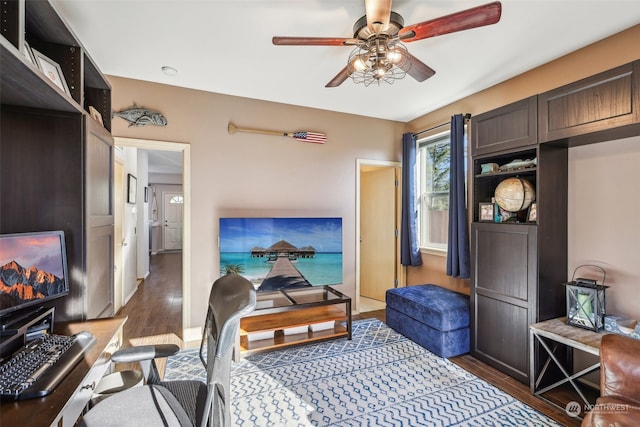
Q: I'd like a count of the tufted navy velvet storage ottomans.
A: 1